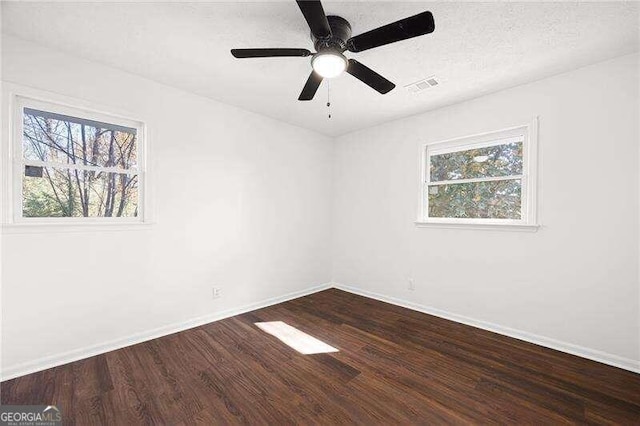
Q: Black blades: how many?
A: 5